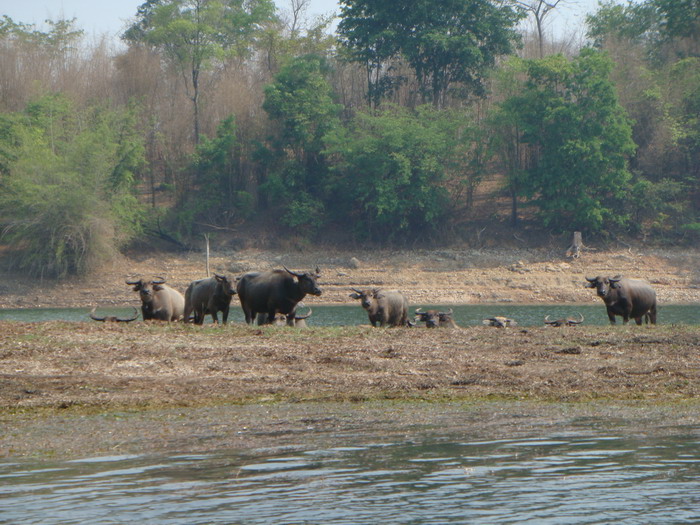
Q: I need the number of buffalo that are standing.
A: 5